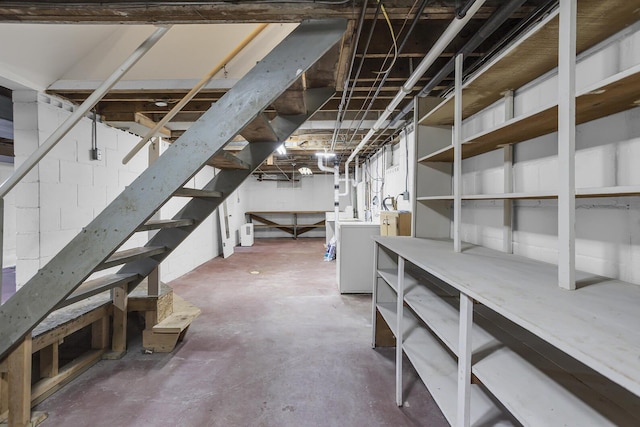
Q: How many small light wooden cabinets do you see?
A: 1